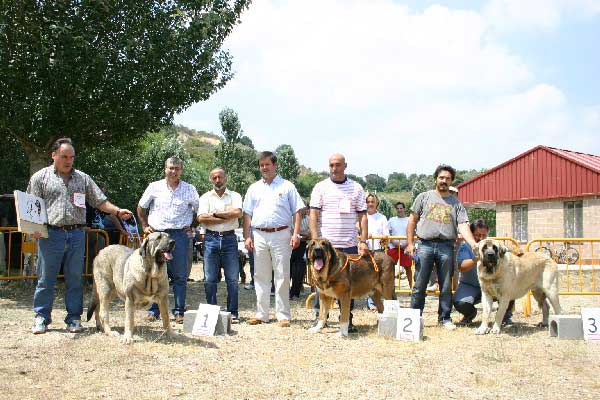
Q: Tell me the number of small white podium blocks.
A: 3